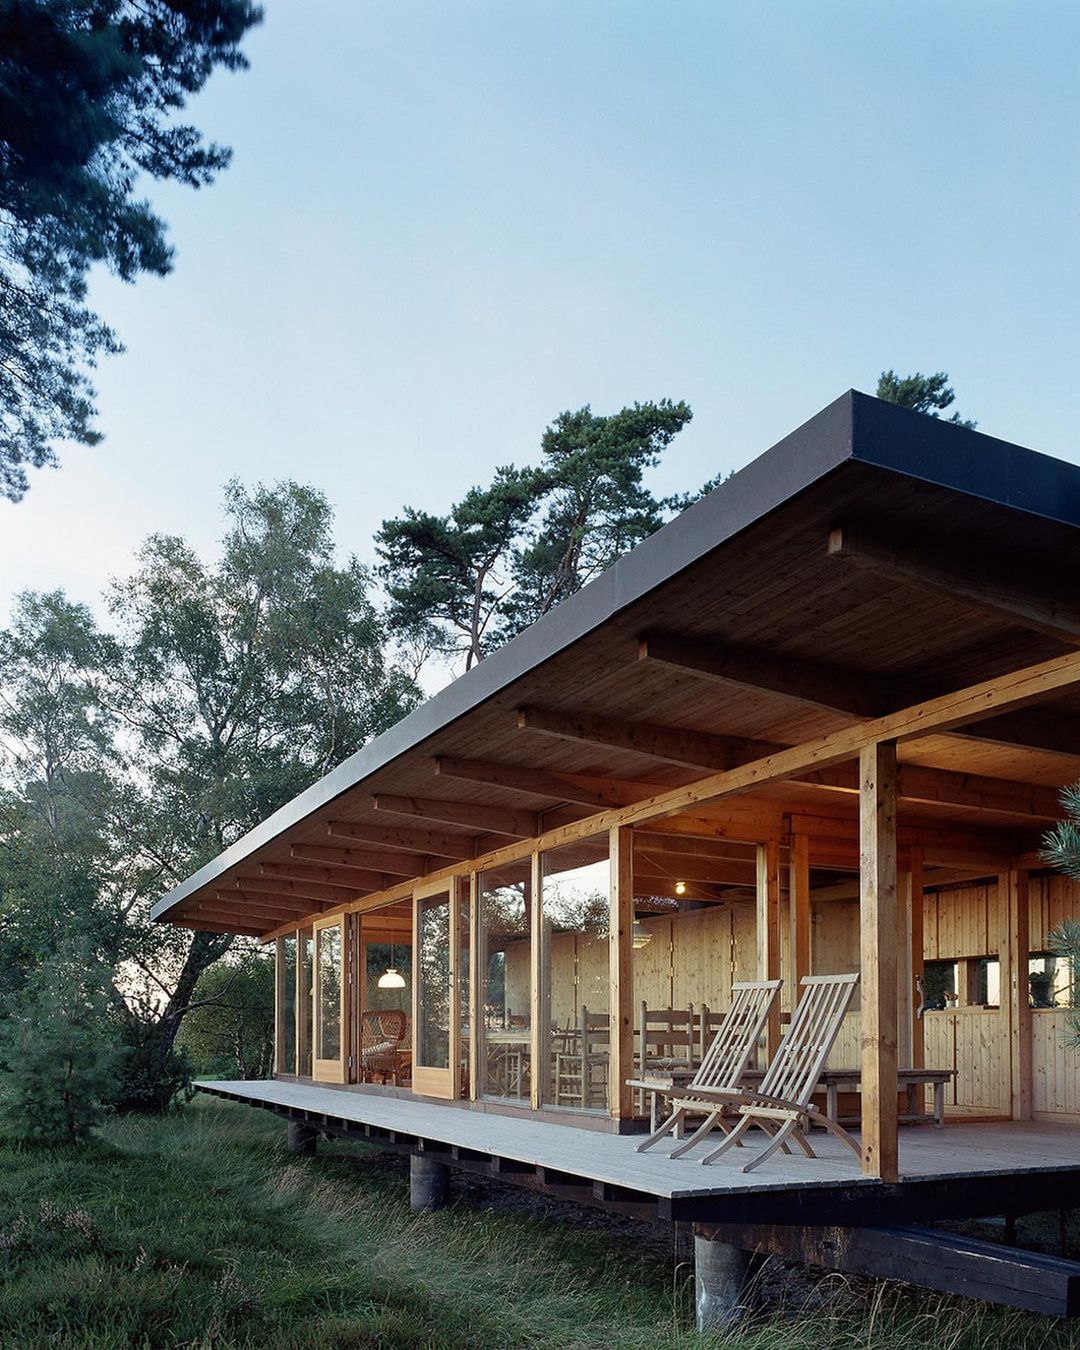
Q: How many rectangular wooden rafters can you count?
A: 13